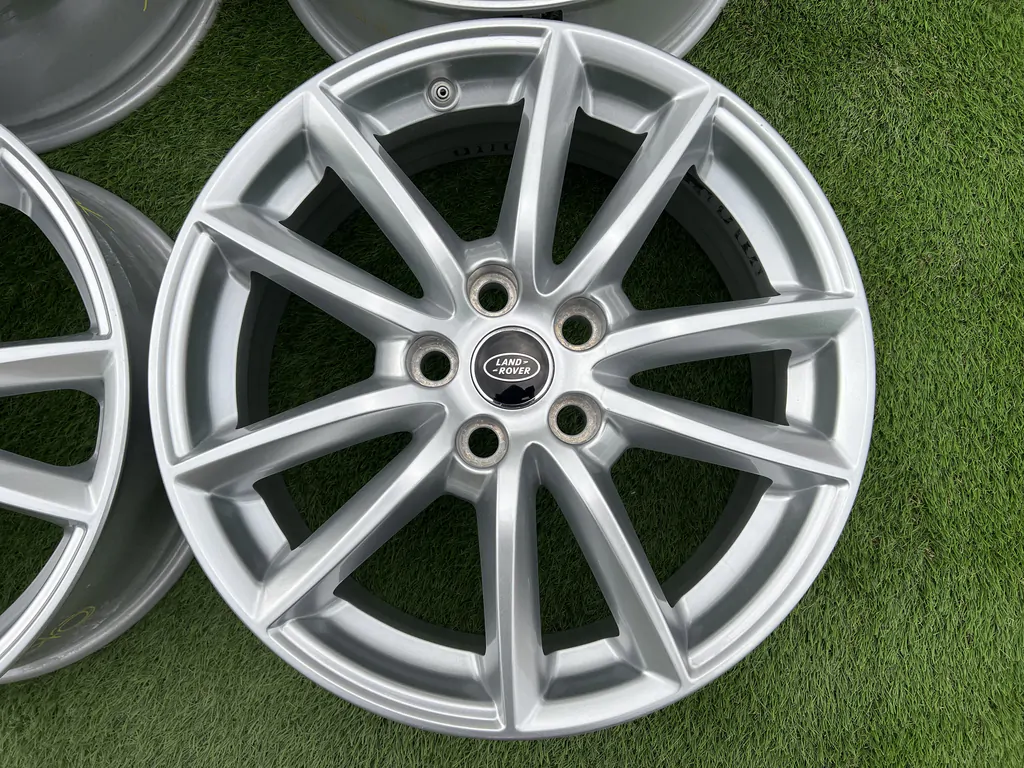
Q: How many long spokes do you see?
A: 10